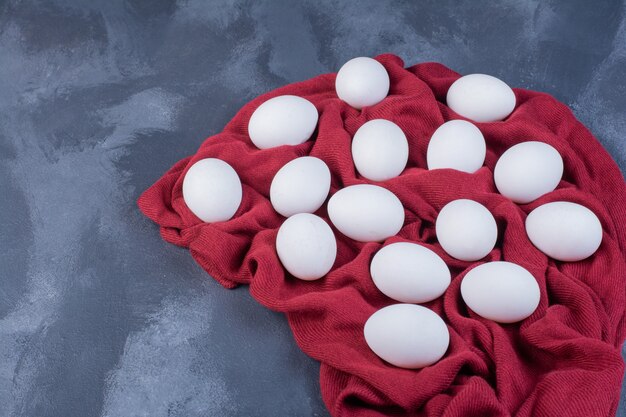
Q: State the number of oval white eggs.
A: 15